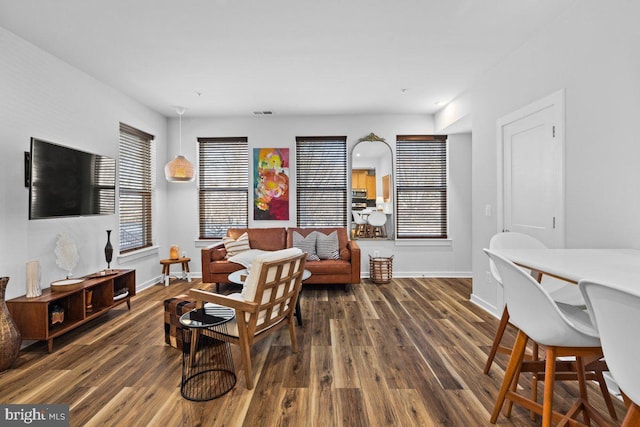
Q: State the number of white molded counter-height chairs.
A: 3